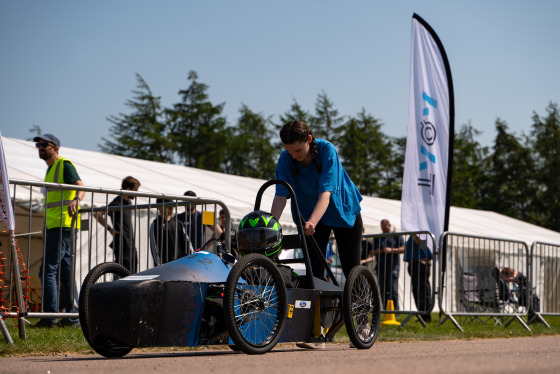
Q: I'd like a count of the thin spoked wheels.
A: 3